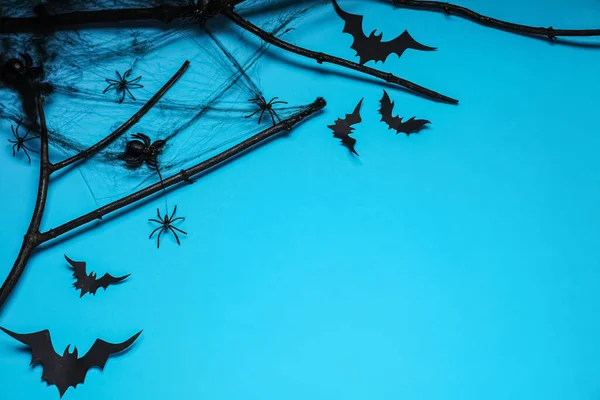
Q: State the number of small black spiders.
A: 4